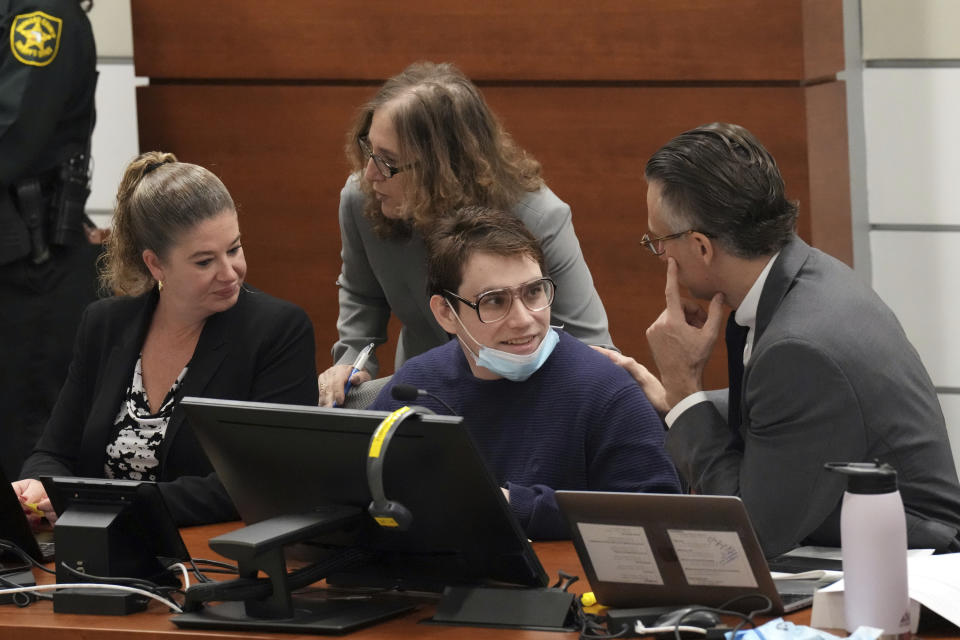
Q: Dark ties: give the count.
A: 1